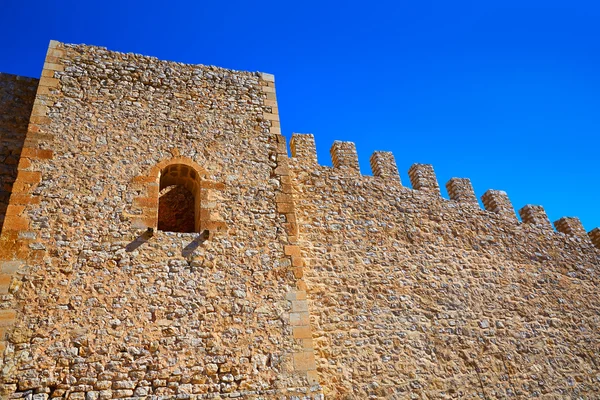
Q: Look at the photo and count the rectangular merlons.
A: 9